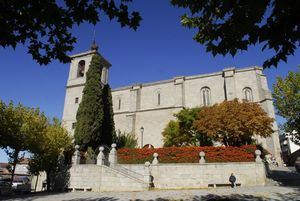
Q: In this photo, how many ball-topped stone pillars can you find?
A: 7